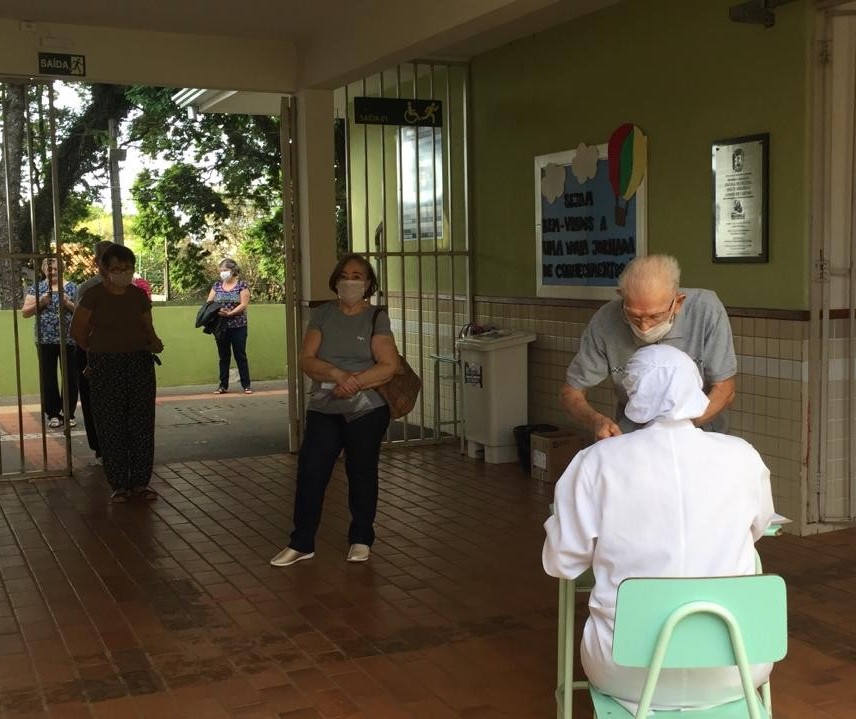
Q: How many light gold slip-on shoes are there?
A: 2